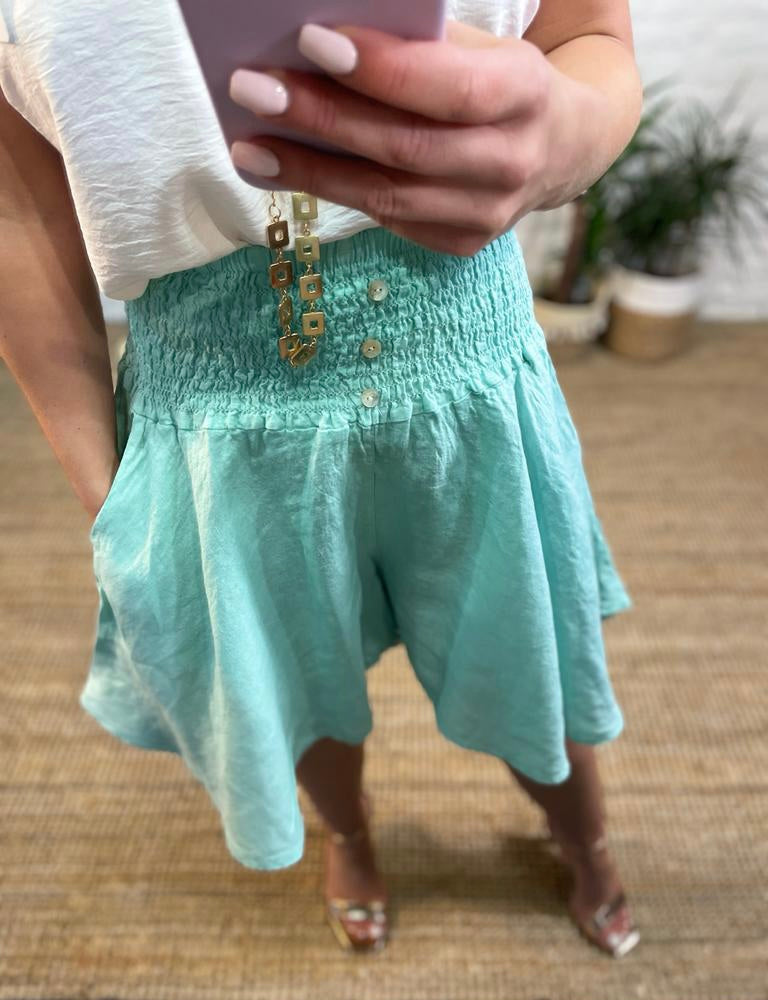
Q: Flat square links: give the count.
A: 9